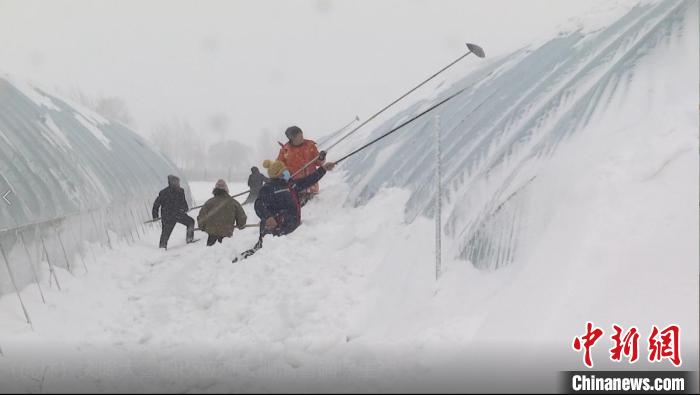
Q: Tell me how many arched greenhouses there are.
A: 2